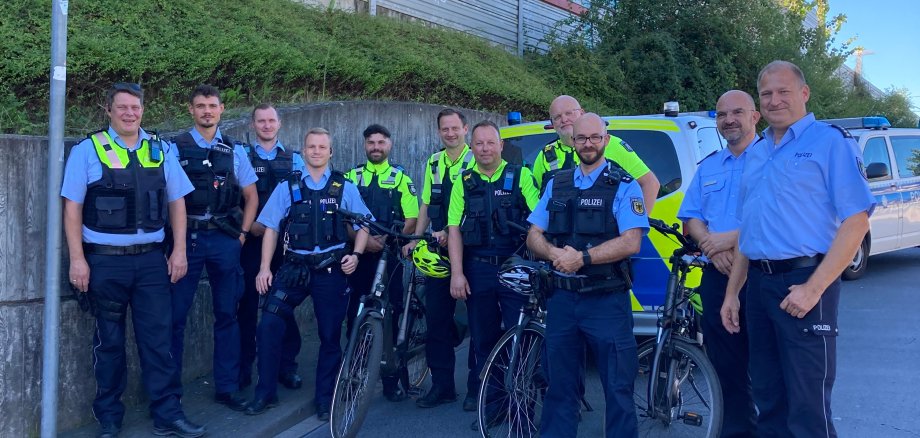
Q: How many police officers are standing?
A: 11